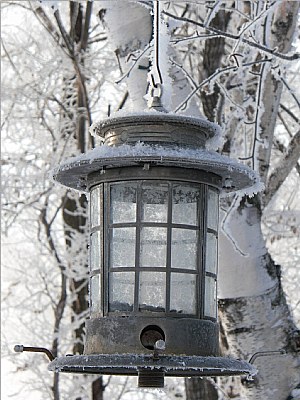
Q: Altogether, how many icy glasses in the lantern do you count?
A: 15